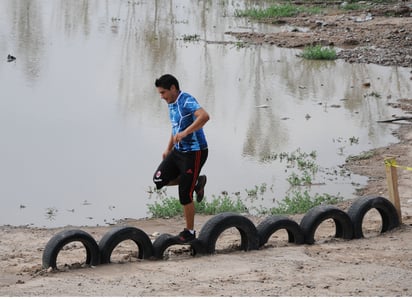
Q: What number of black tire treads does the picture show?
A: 7